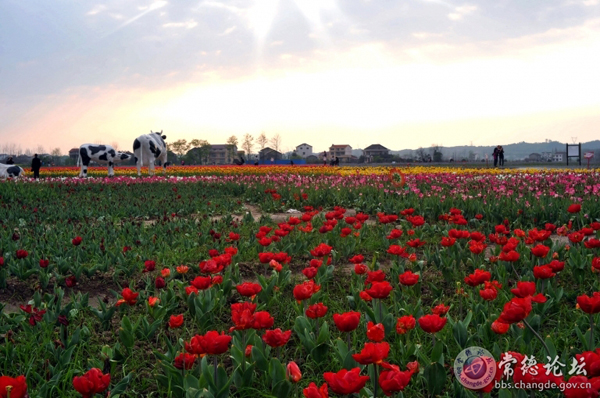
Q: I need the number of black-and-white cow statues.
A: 3